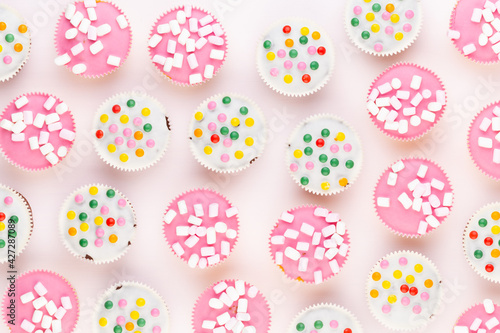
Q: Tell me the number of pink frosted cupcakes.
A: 12